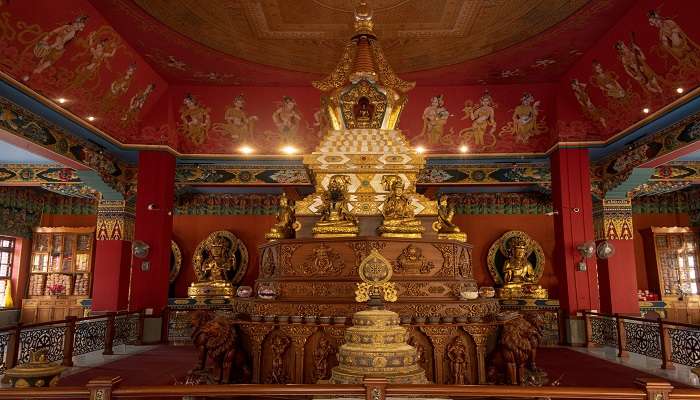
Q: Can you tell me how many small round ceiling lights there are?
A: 8